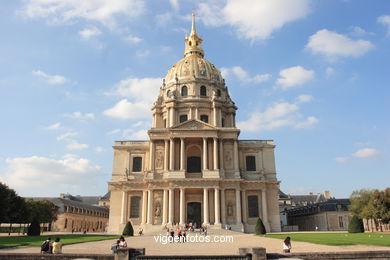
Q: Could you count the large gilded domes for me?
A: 1